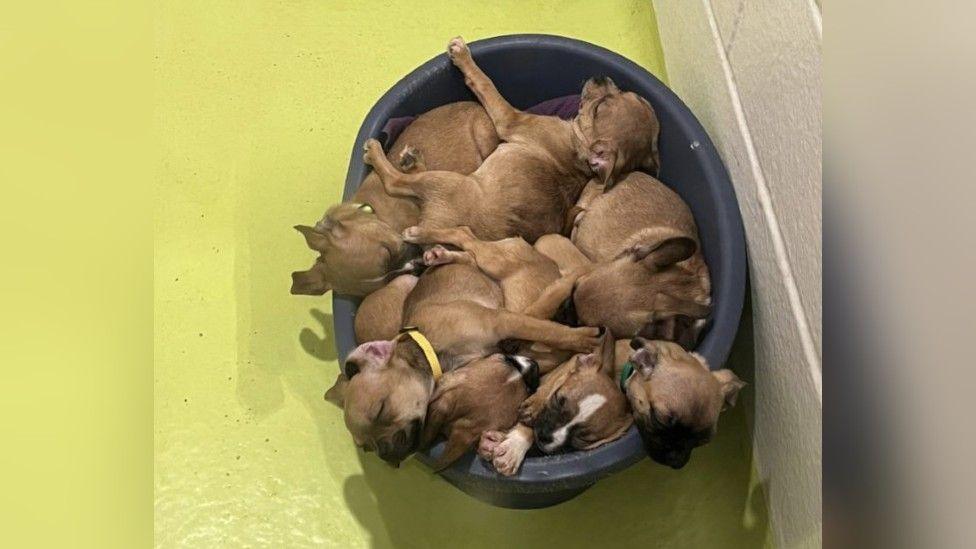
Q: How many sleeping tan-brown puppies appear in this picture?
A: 7